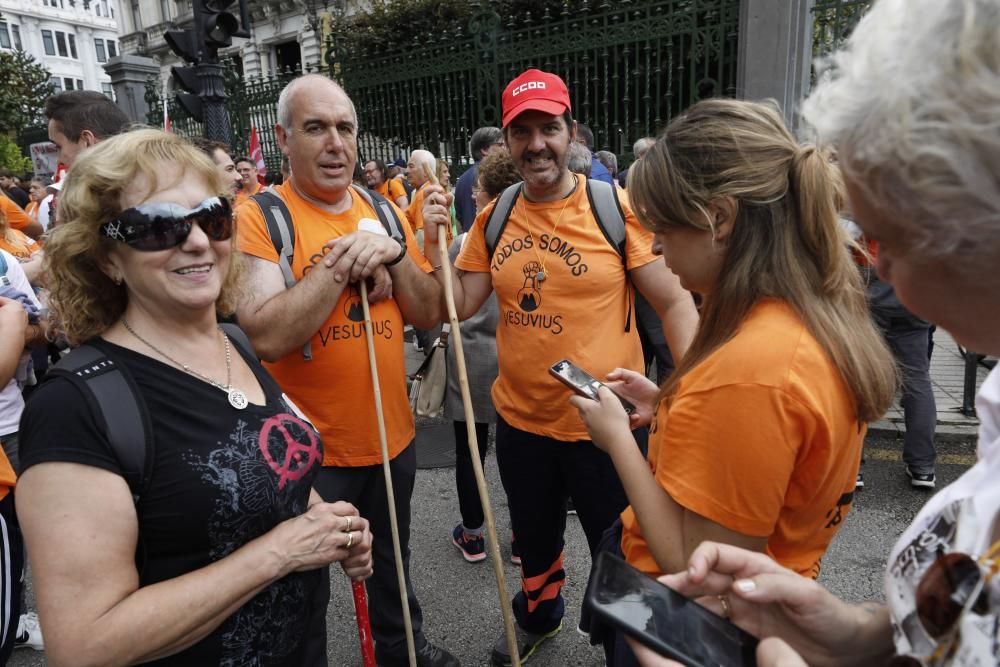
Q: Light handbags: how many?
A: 1